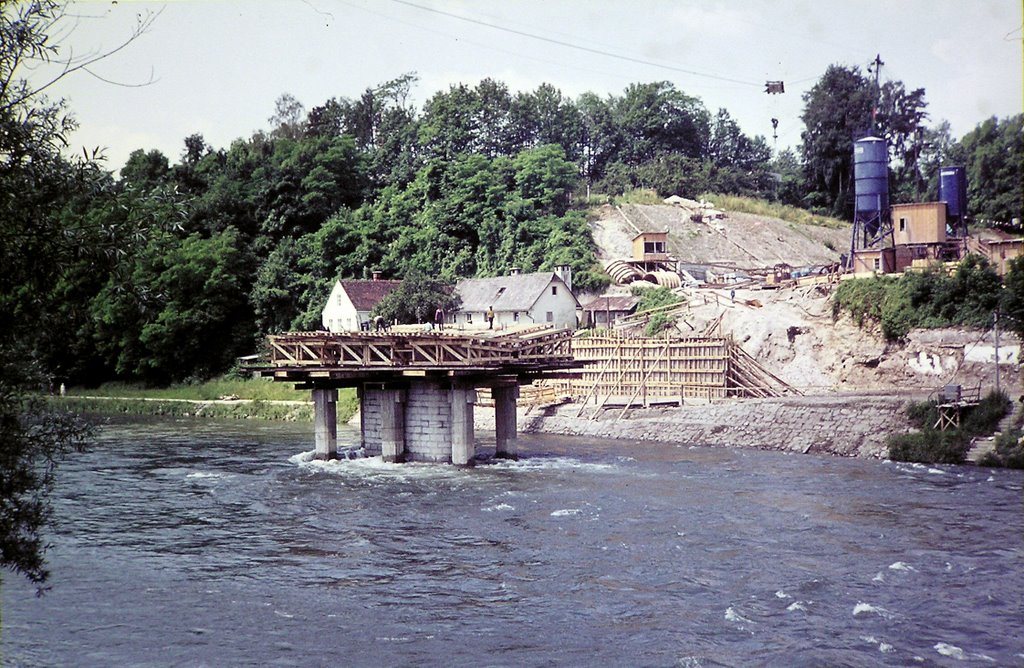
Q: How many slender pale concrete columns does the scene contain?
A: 4